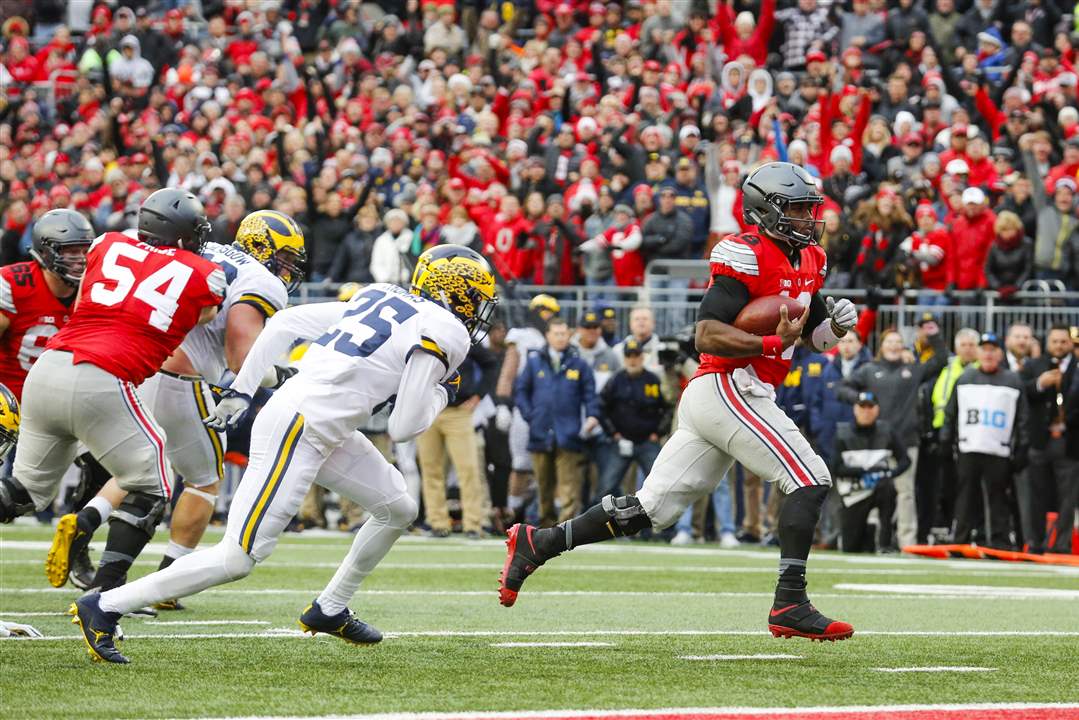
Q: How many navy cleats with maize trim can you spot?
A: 4